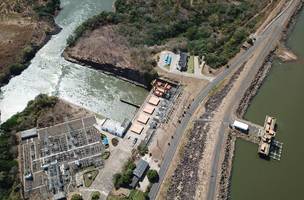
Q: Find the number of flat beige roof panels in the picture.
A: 4